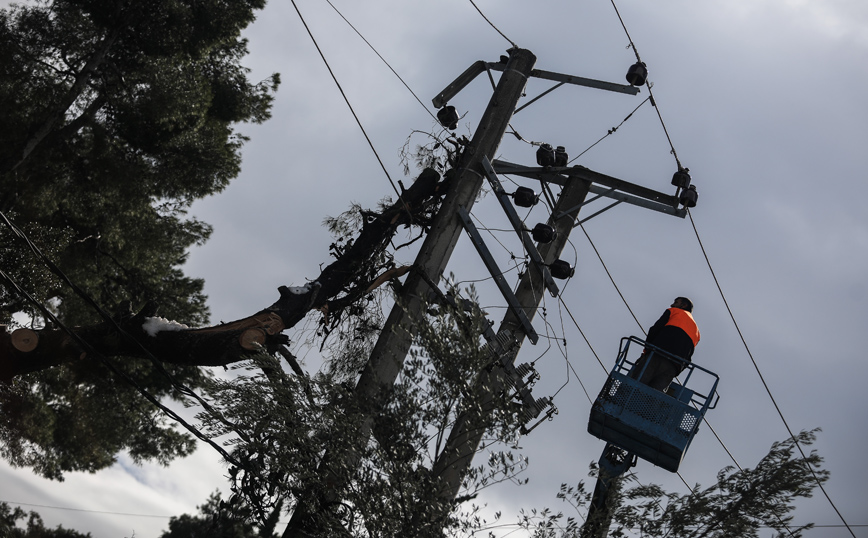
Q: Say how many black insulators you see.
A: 9